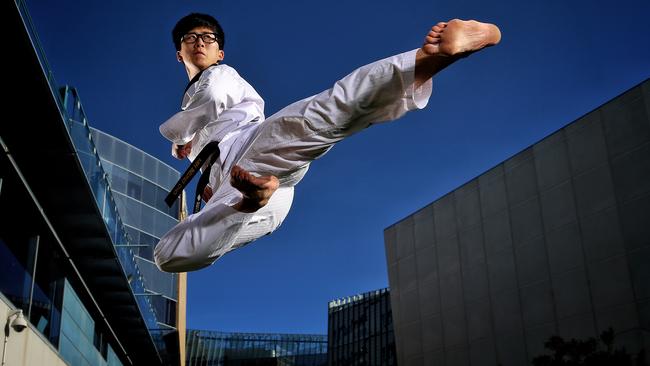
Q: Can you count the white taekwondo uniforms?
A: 1